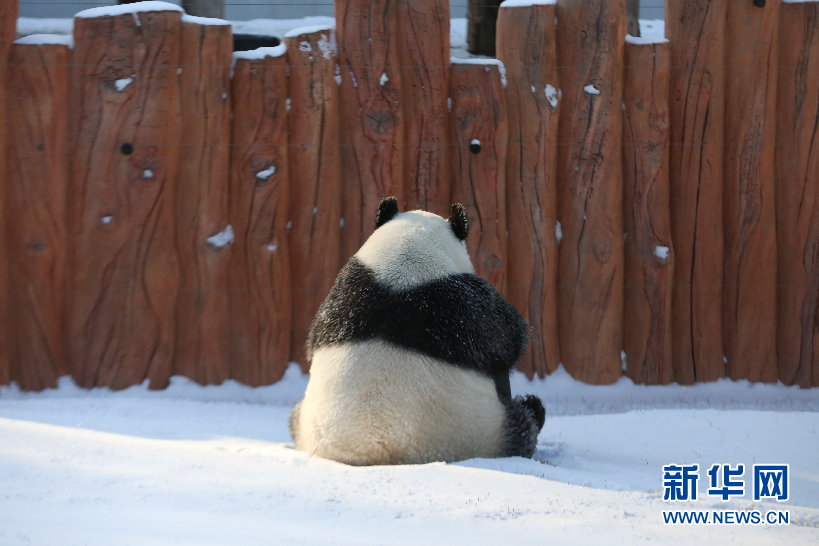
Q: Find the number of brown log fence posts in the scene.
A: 15